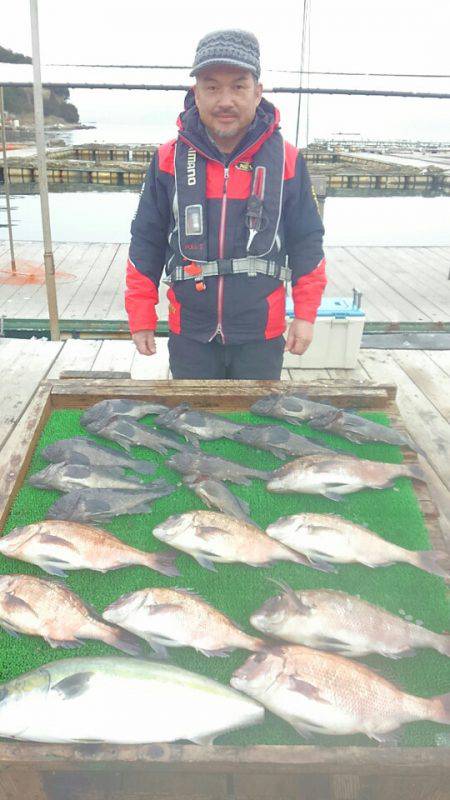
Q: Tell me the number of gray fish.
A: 11